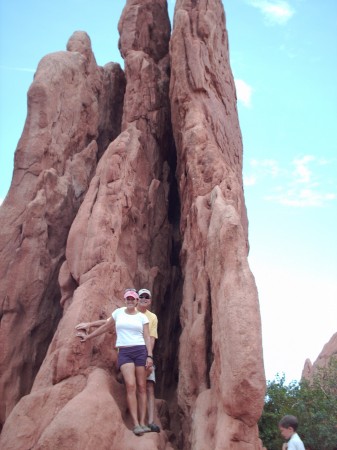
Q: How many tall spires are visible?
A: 3